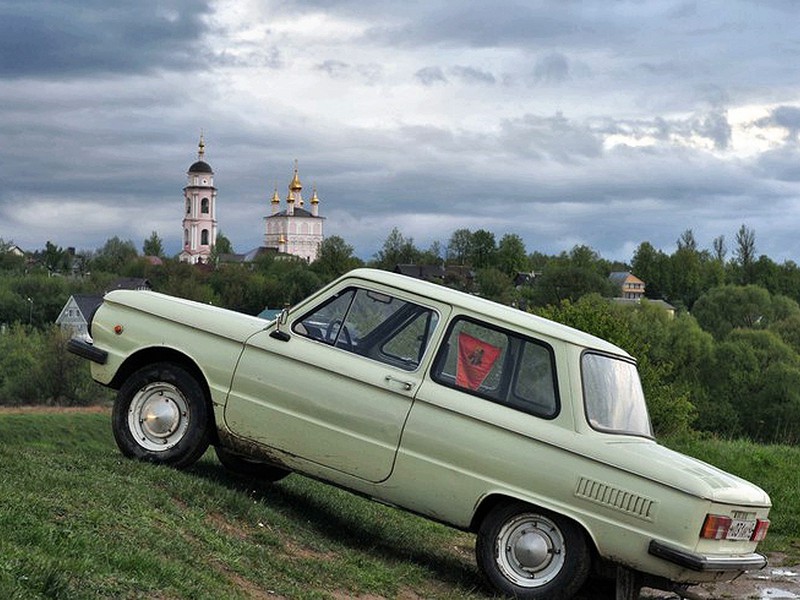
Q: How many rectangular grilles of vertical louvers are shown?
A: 1